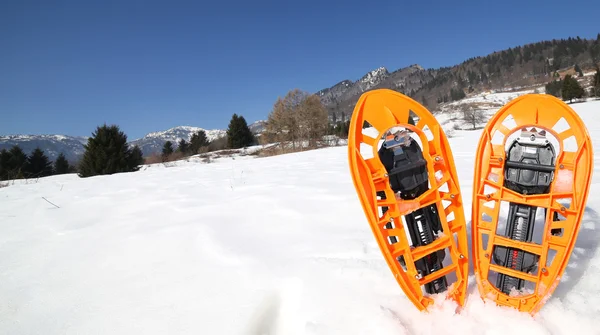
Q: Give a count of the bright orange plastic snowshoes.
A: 2